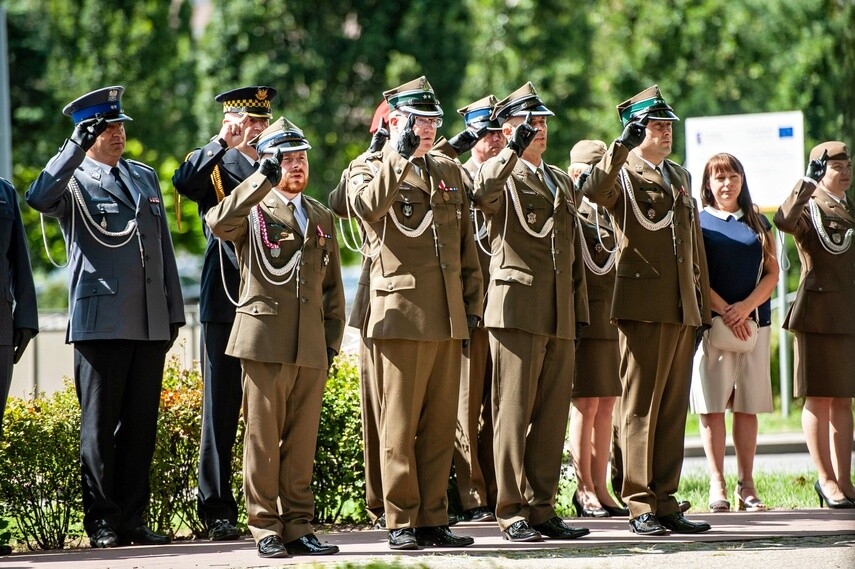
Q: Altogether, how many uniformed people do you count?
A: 11